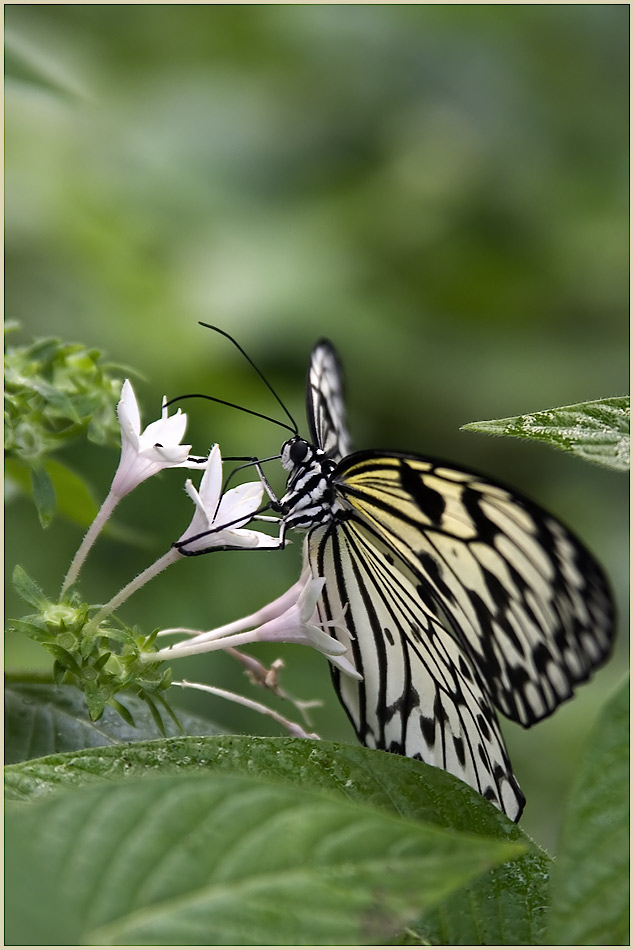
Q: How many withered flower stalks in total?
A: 2